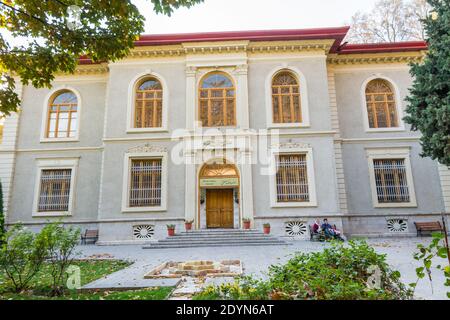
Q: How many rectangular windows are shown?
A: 4